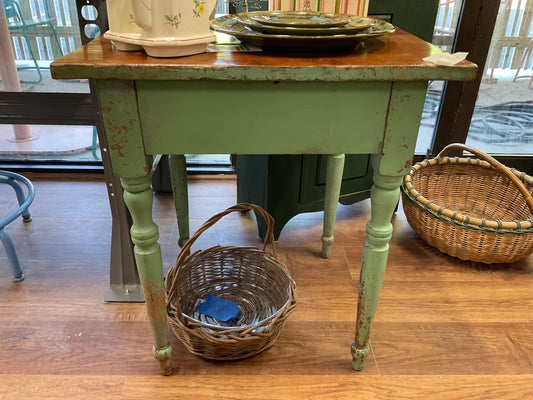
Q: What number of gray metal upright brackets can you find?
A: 1